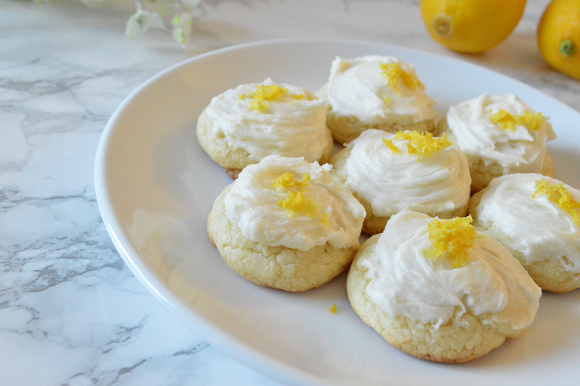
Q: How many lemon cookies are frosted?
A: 7